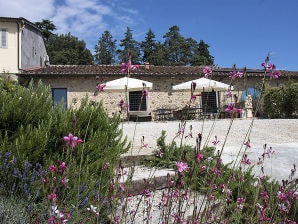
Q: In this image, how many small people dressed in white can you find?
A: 0